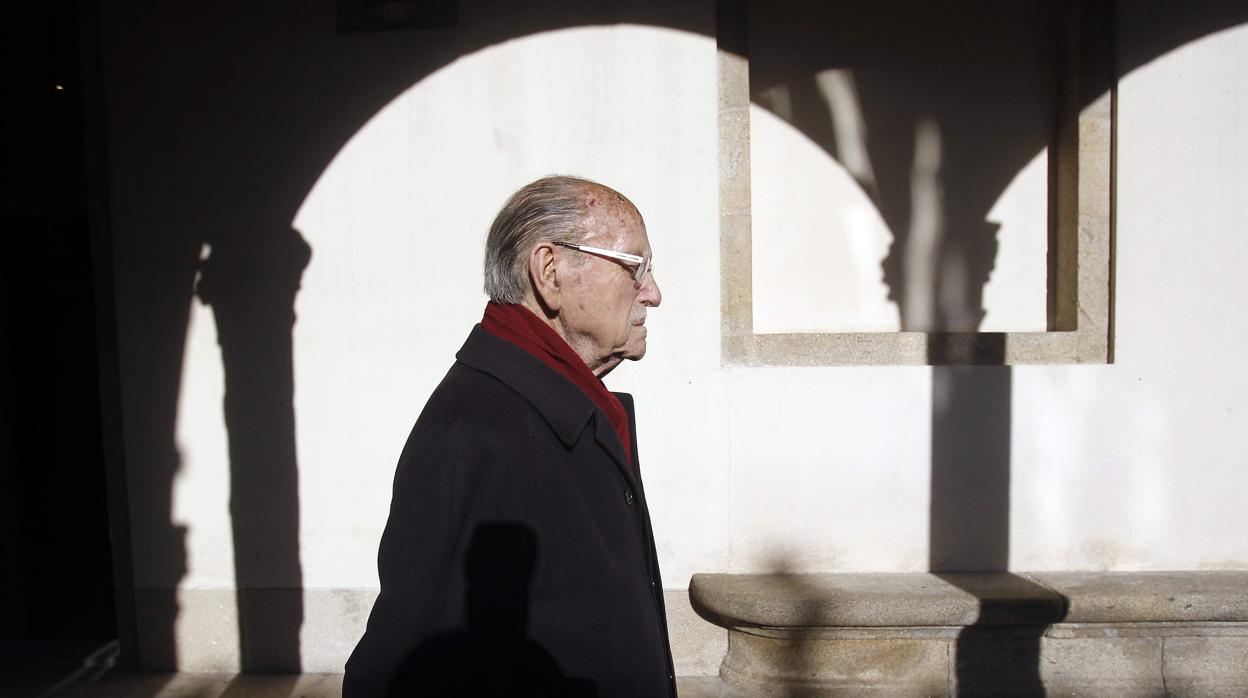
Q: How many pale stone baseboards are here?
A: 1